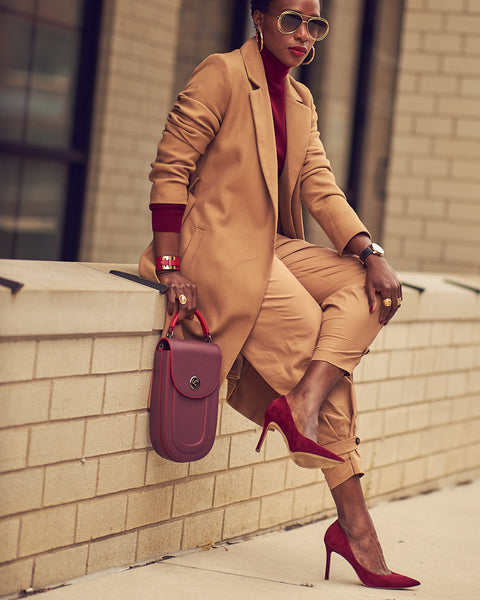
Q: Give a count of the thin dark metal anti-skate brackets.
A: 4